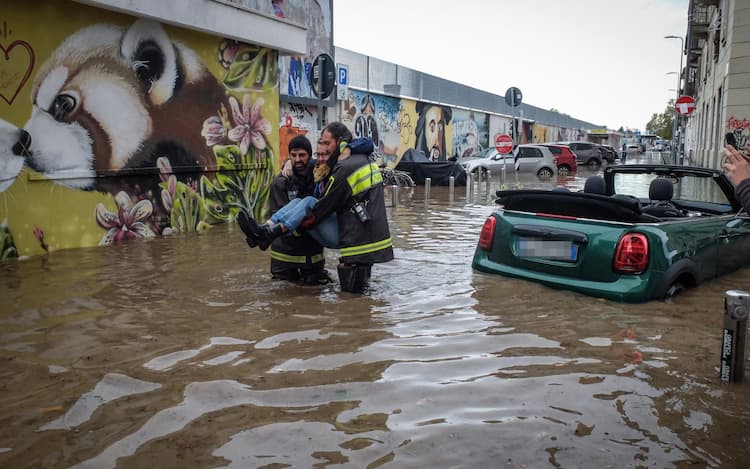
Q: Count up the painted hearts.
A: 1